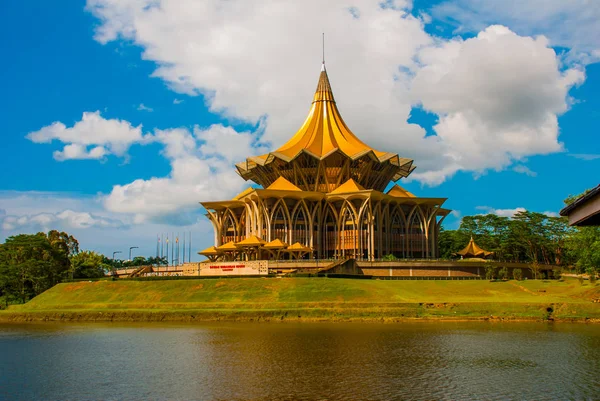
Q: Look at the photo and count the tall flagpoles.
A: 7